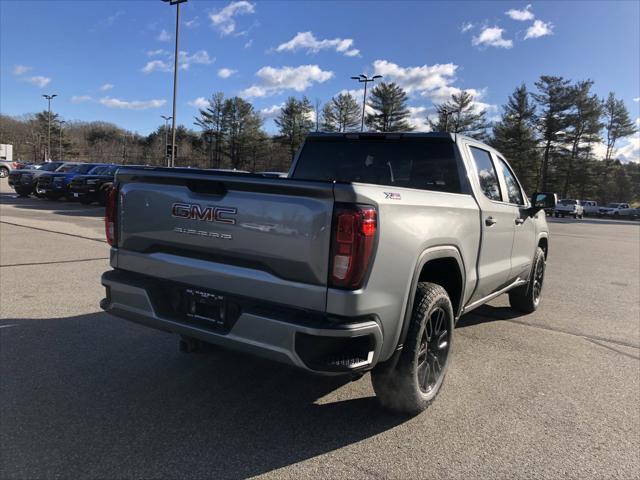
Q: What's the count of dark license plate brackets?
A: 1